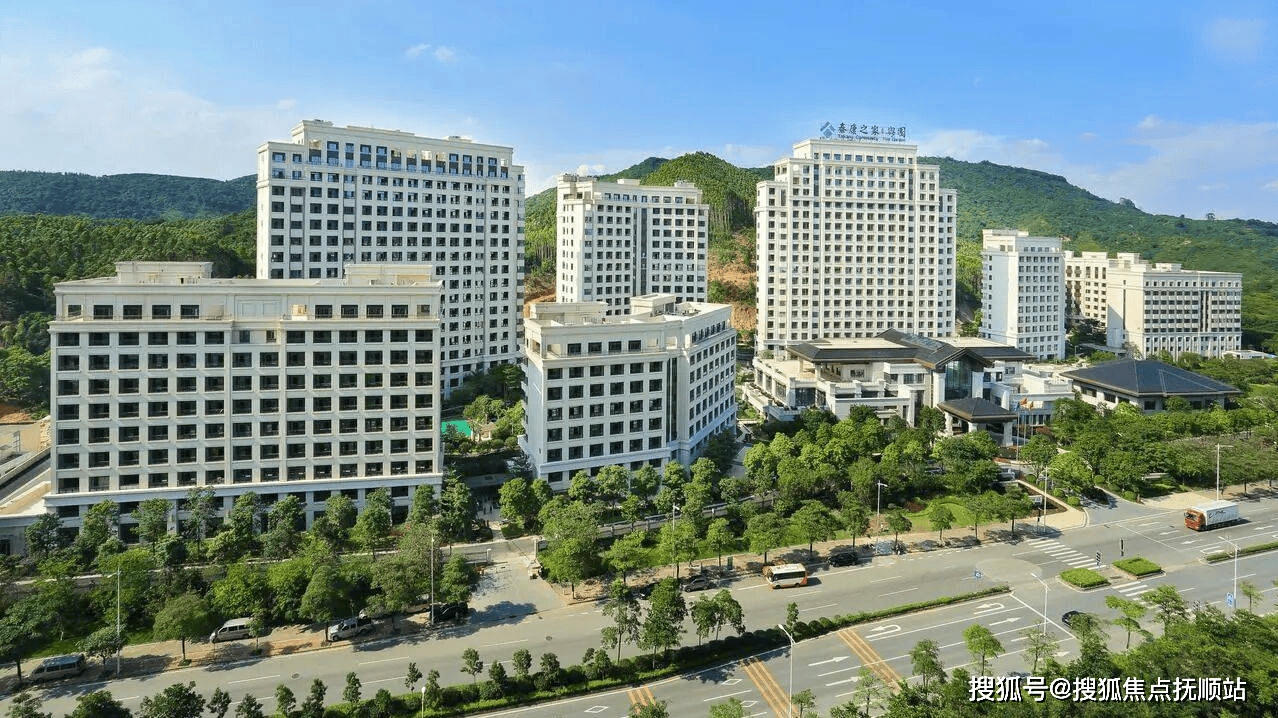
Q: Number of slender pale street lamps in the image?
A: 10